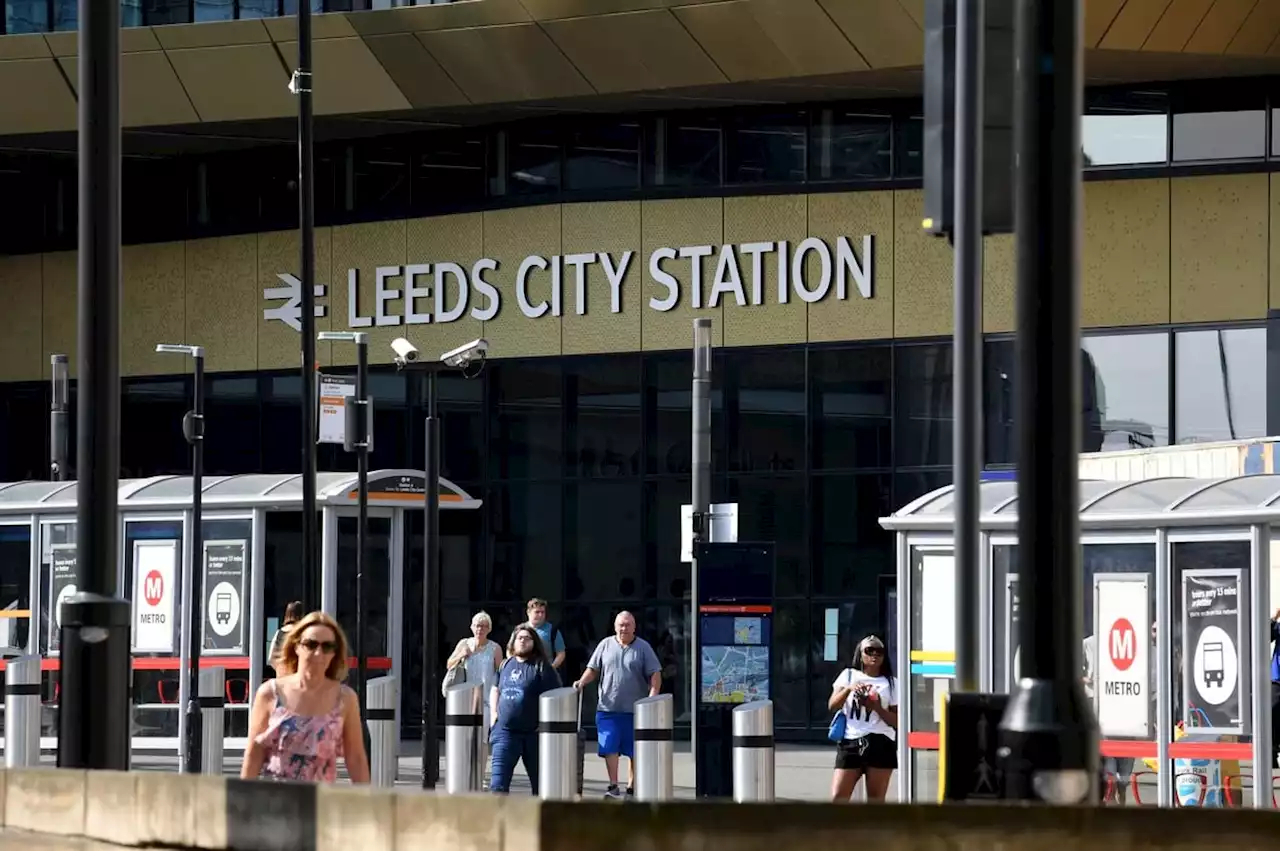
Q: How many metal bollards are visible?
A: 7